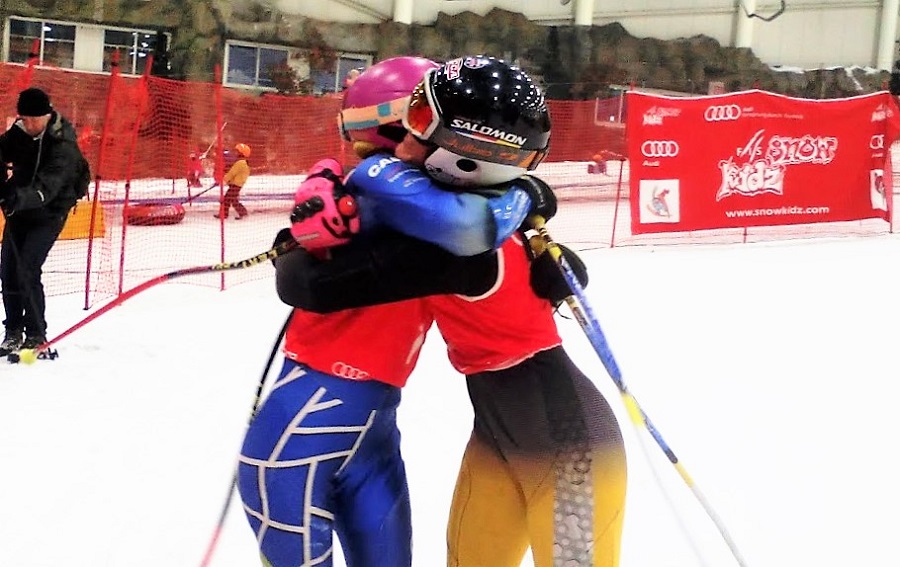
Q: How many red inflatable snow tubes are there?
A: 1